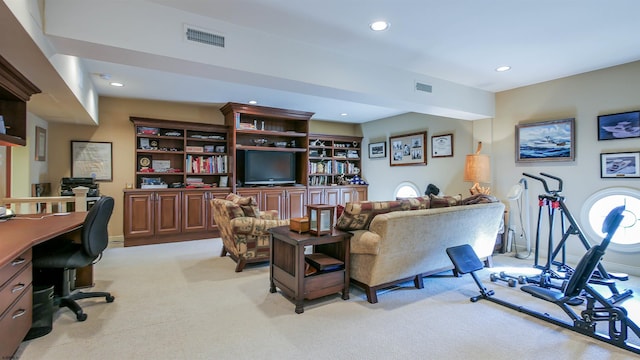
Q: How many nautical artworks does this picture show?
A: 3